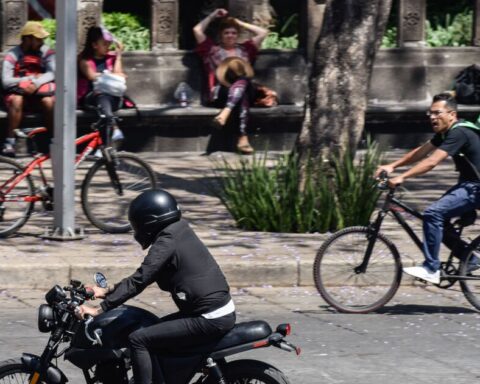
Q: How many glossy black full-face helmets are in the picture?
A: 1